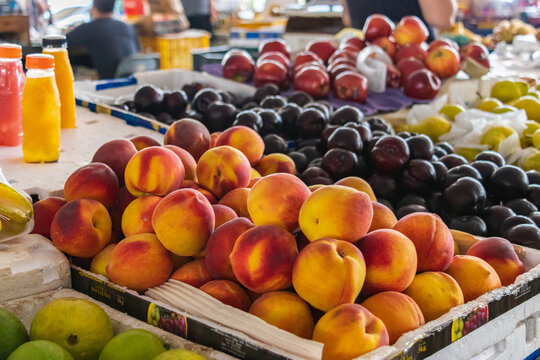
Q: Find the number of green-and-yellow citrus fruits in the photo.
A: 5